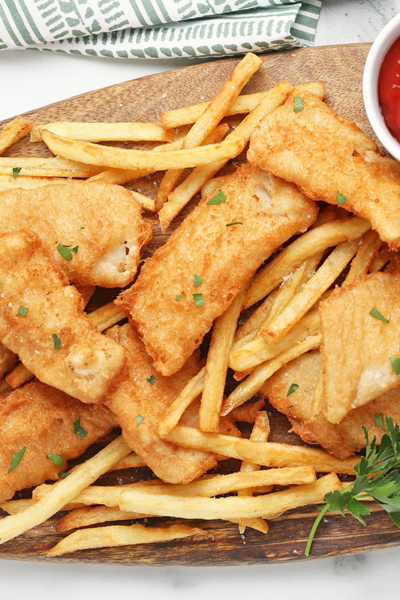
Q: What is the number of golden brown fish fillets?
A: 8